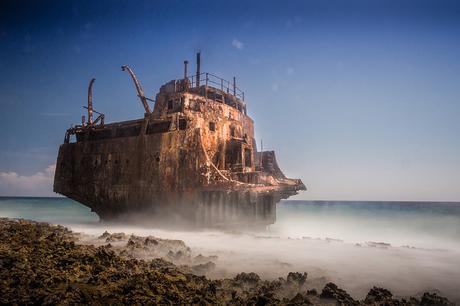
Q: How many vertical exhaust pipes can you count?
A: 2